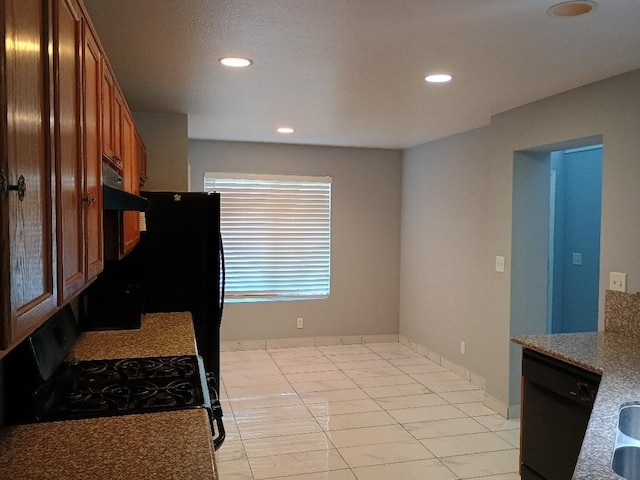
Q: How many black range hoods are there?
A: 1